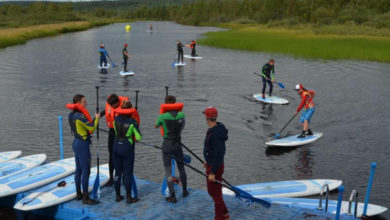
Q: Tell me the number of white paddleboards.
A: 13